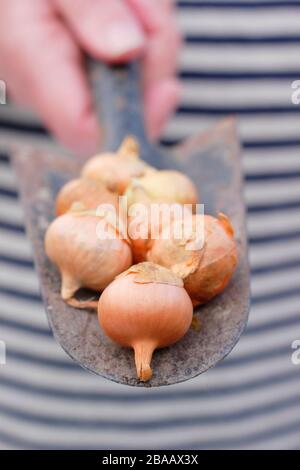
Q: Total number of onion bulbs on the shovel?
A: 7